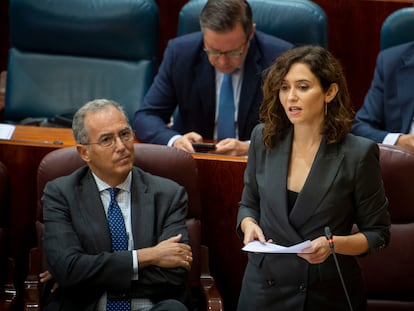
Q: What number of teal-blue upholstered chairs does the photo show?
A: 3